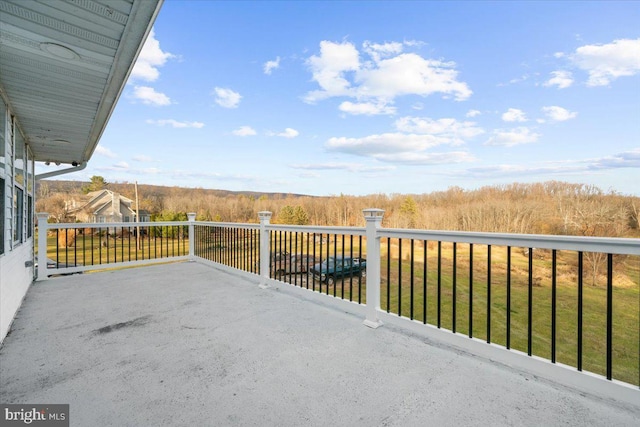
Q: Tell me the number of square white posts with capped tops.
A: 4